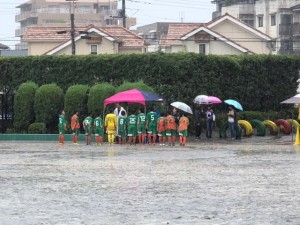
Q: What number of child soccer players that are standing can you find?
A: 12